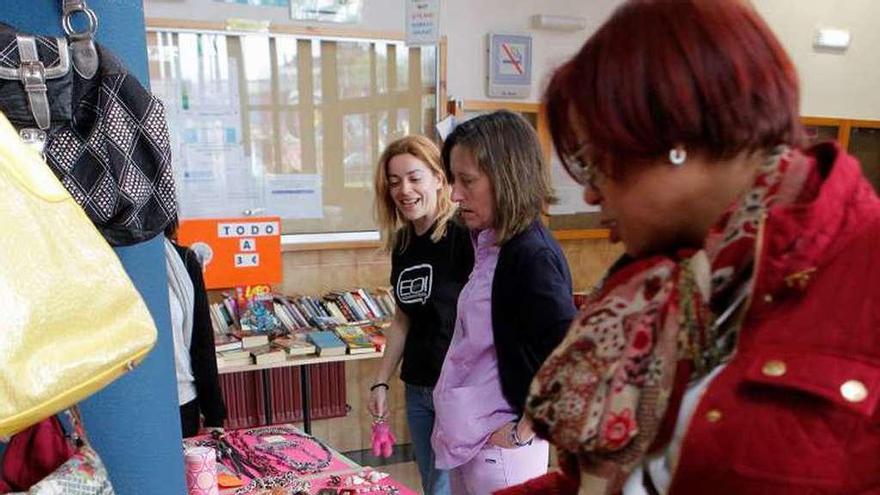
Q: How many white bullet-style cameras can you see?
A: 0